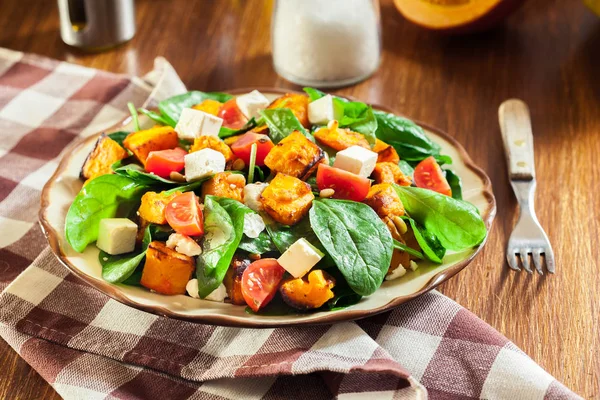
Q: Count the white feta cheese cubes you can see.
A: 7